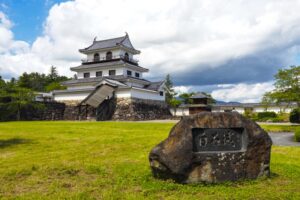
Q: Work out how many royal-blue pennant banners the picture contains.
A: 0